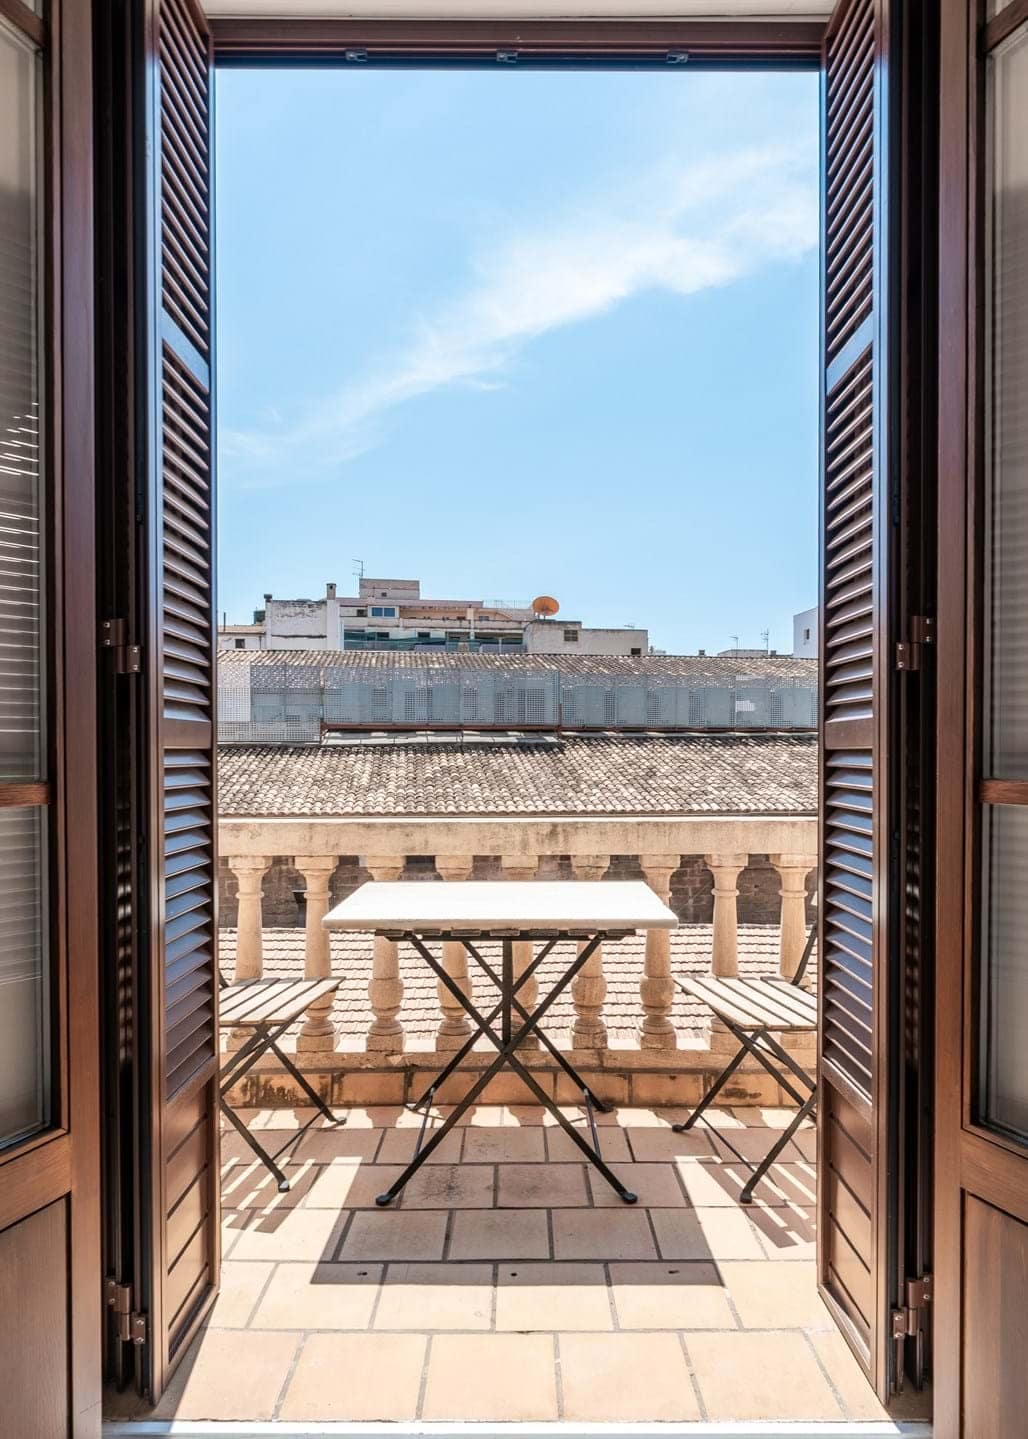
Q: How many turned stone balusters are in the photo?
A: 9